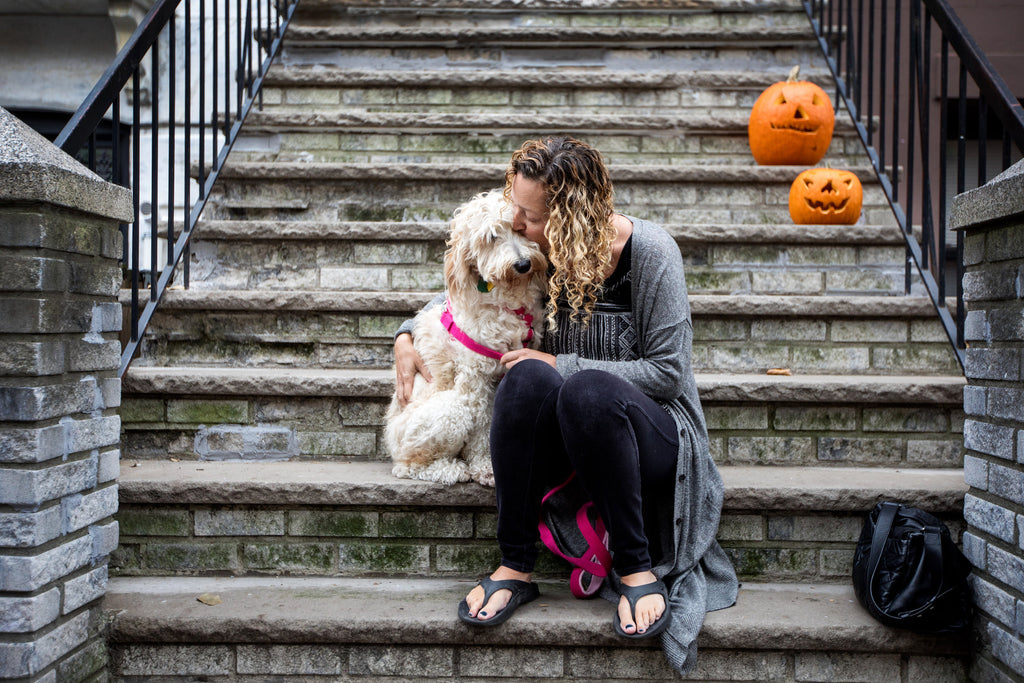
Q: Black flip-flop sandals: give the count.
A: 2